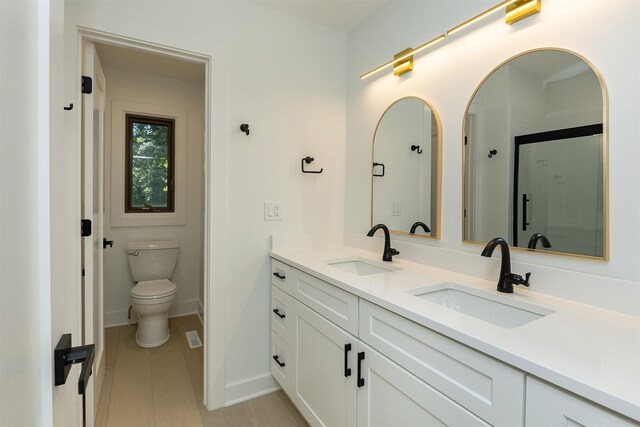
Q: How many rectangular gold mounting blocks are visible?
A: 2